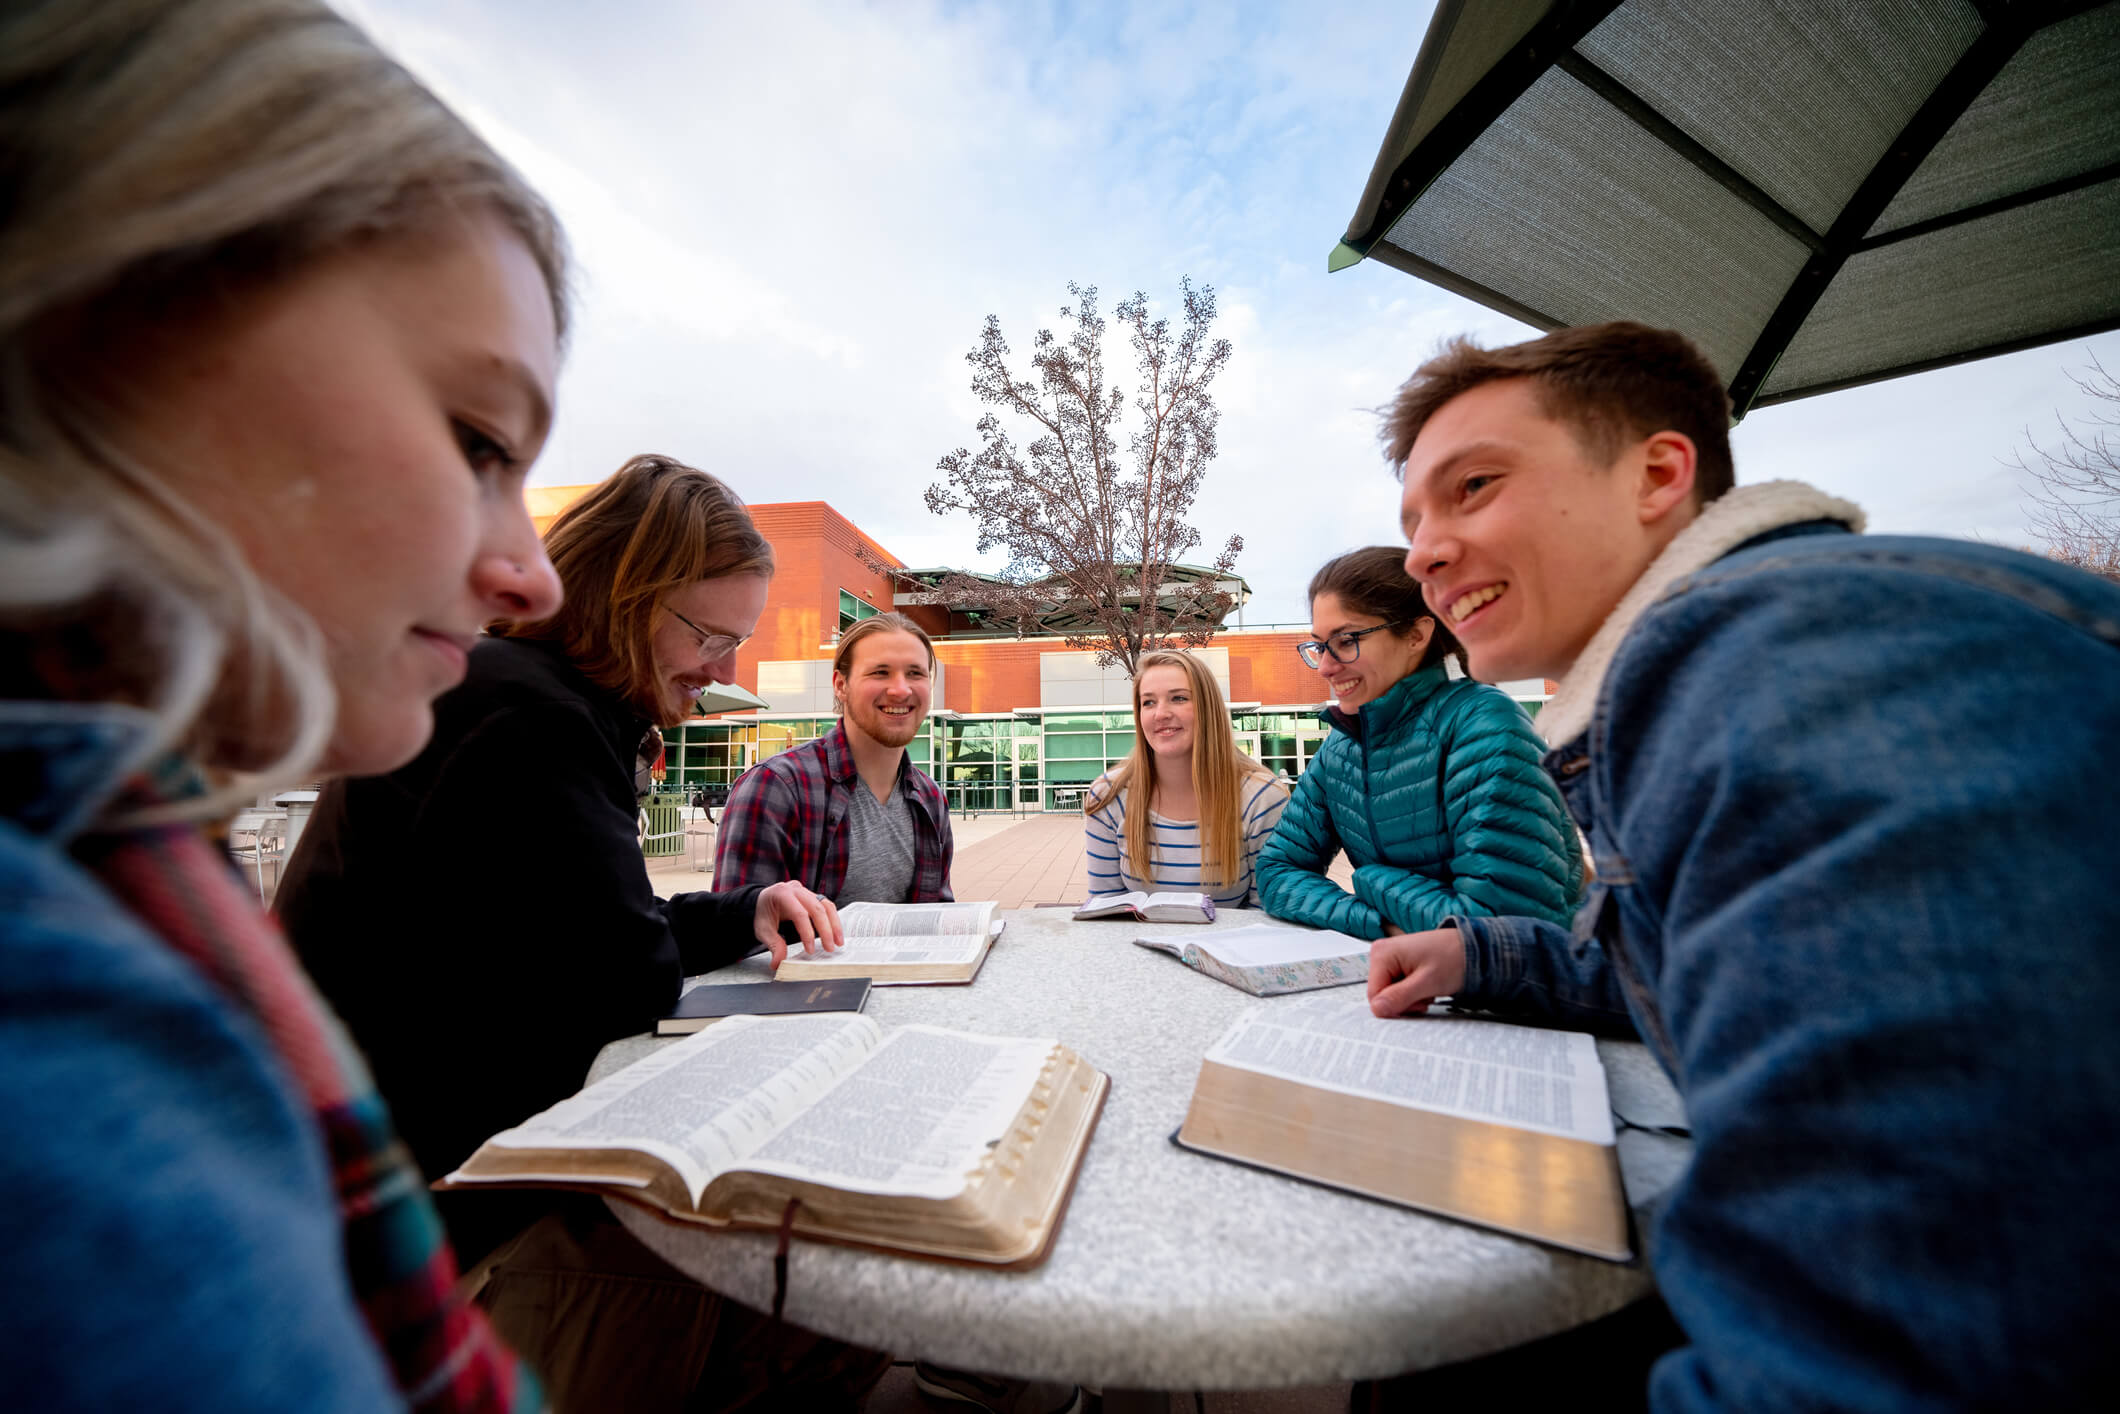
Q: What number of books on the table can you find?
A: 6